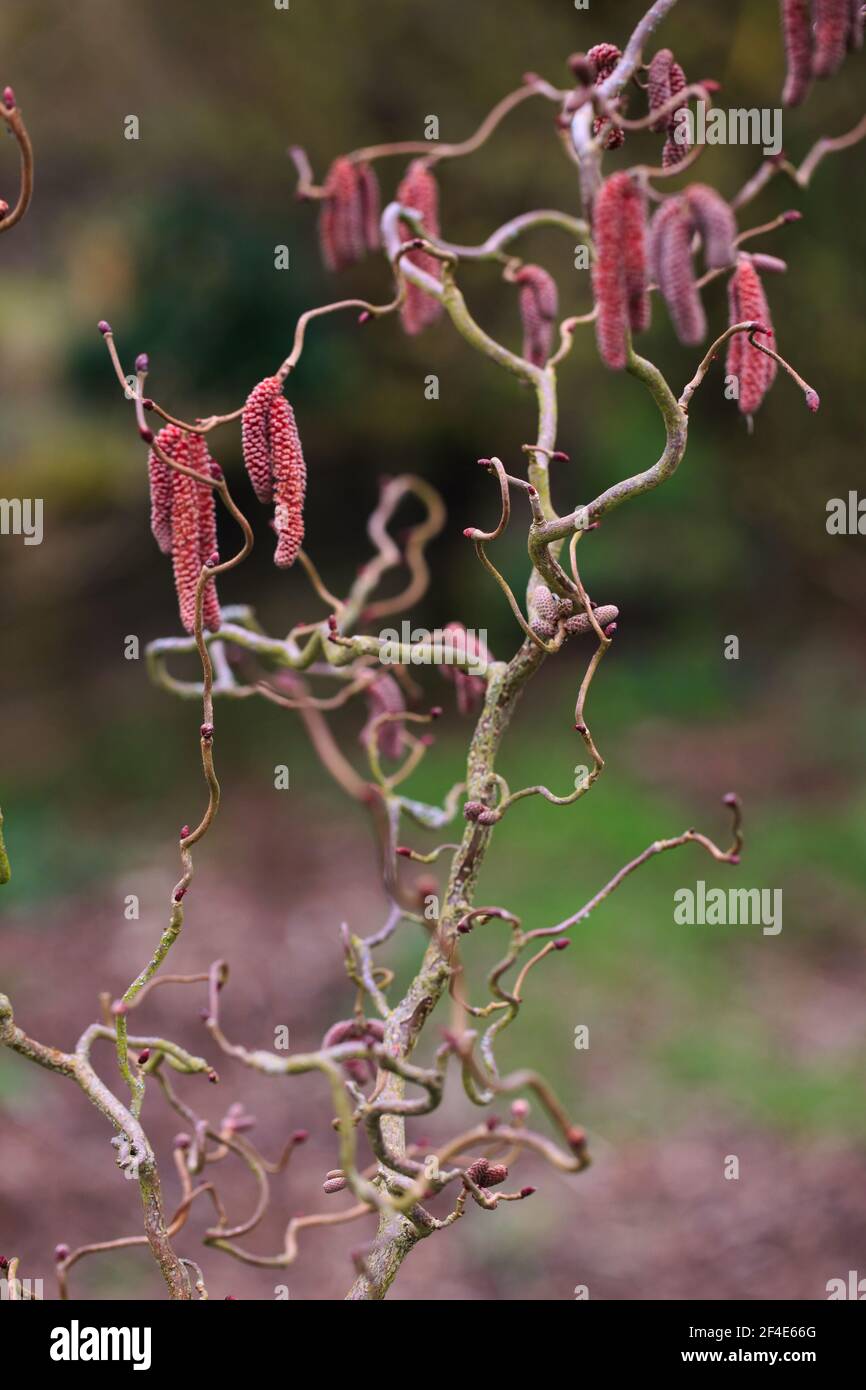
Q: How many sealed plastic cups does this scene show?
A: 0